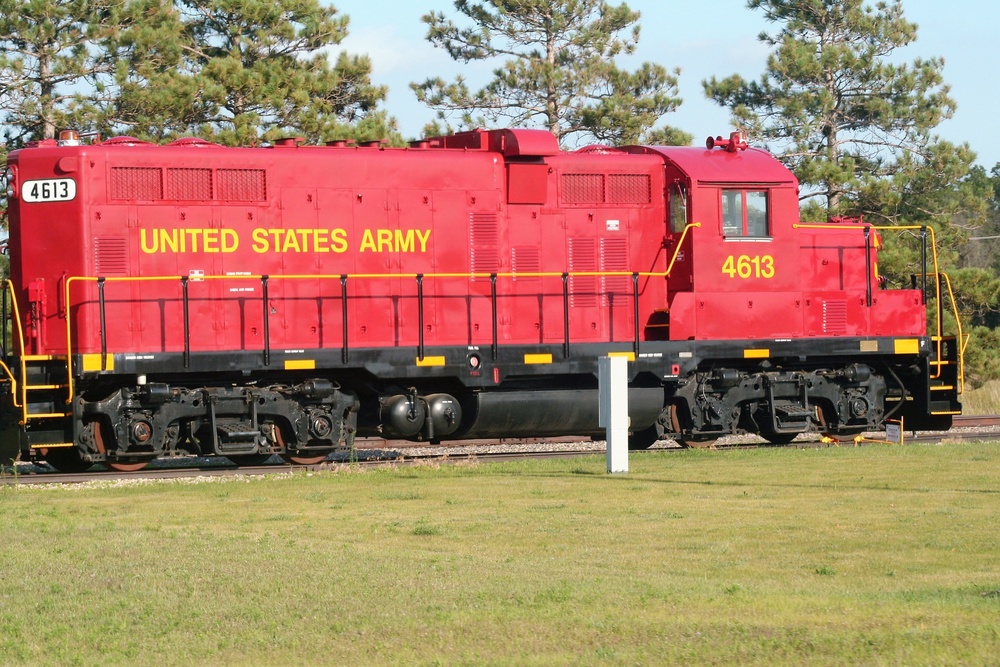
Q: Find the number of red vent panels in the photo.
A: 11